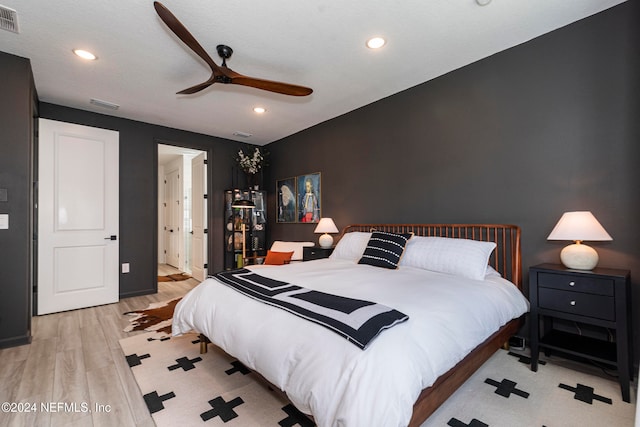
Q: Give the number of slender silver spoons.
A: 0